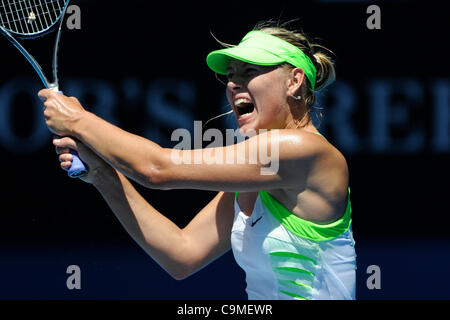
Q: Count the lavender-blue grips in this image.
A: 1